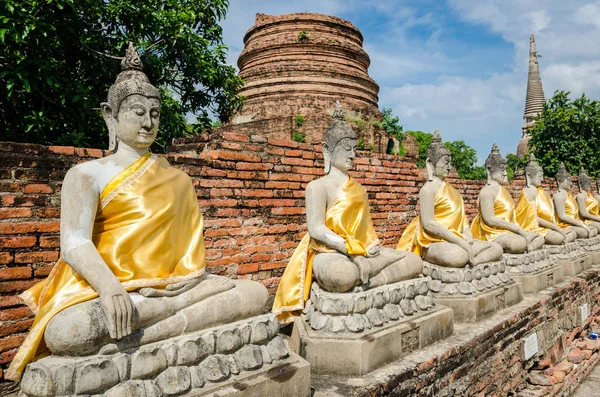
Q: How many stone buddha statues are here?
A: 7